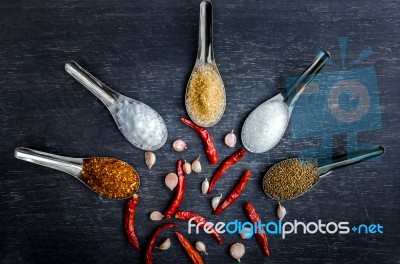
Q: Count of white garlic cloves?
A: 14